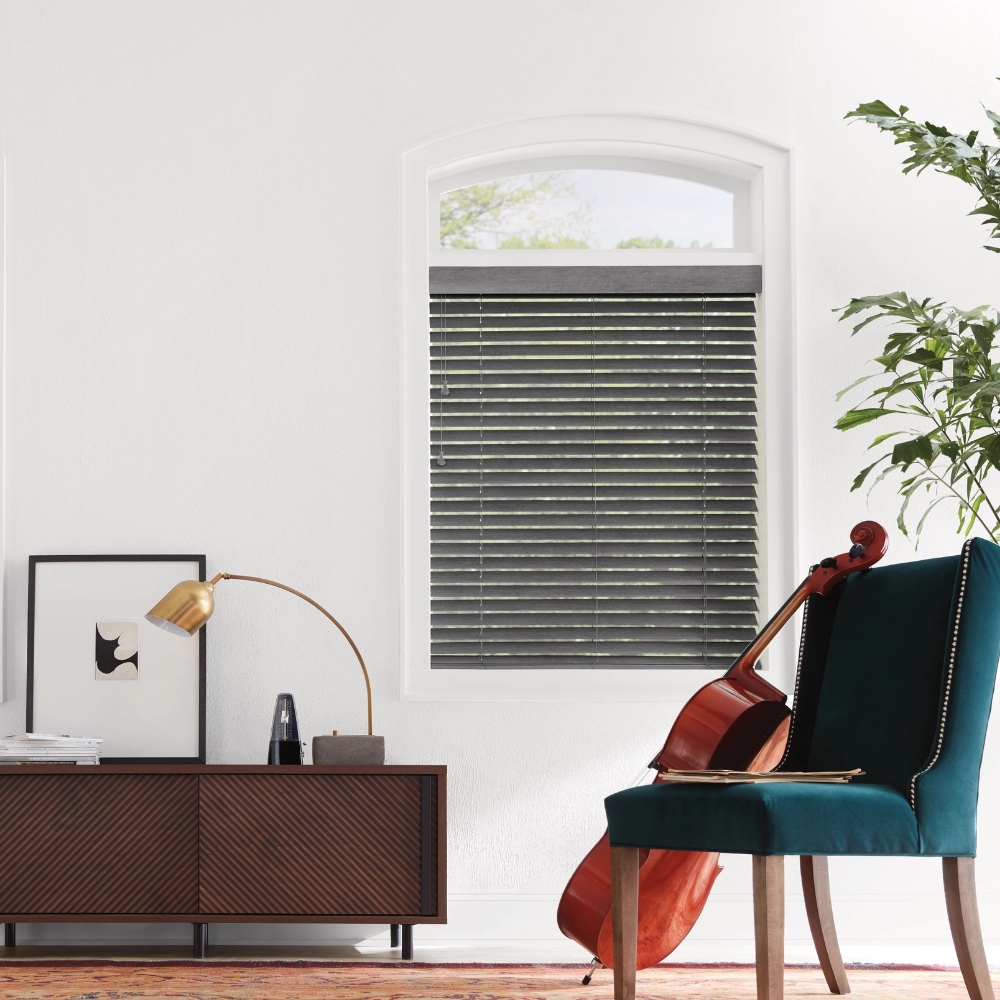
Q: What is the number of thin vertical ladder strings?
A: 3